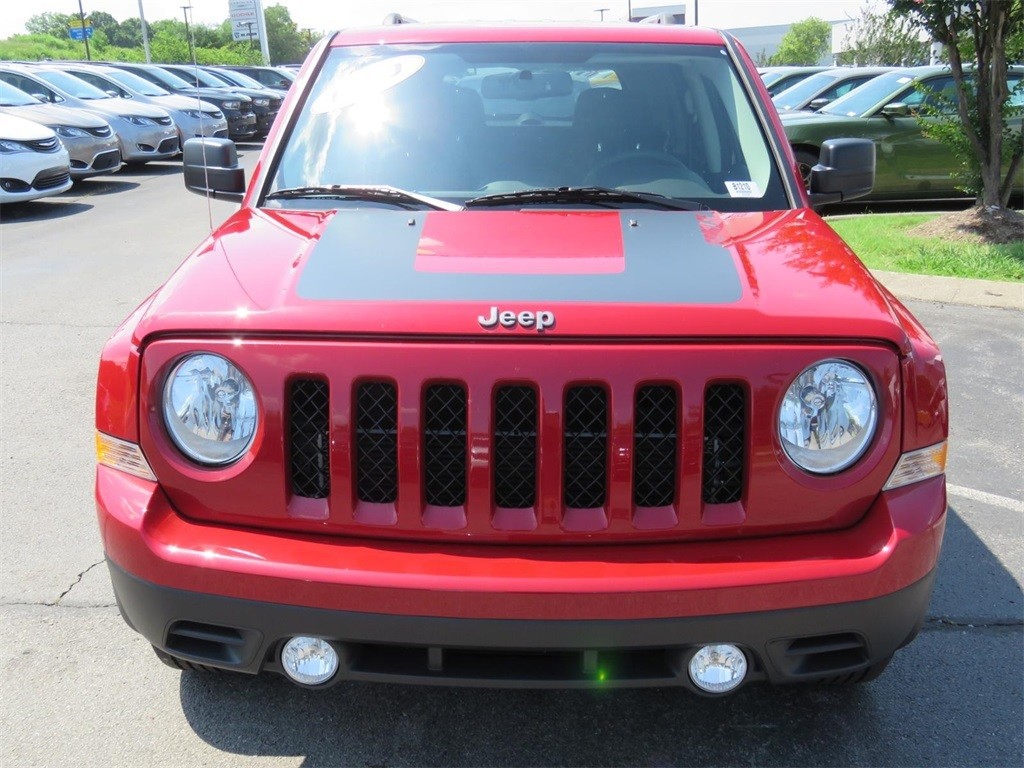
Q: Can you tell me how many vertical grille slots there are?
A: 7